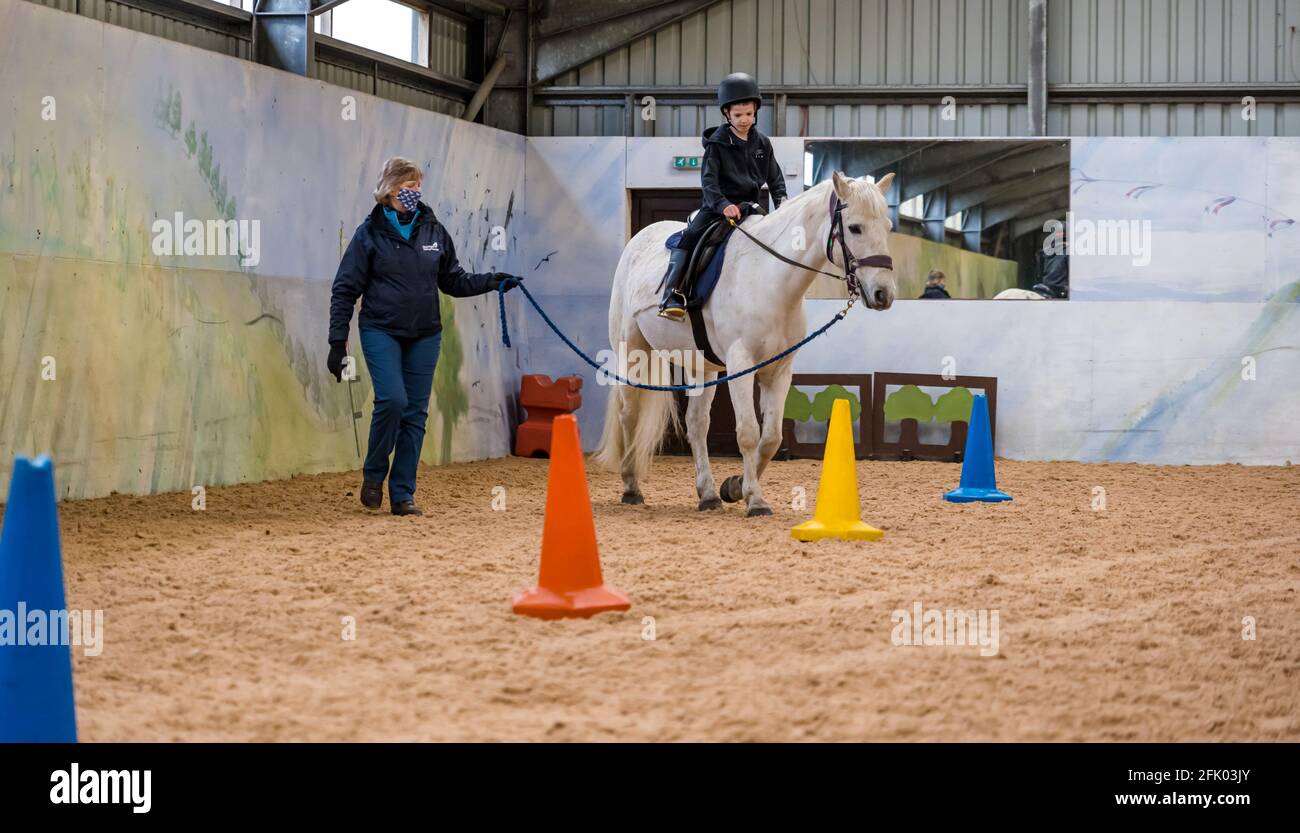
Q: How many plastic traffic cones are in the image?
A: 4